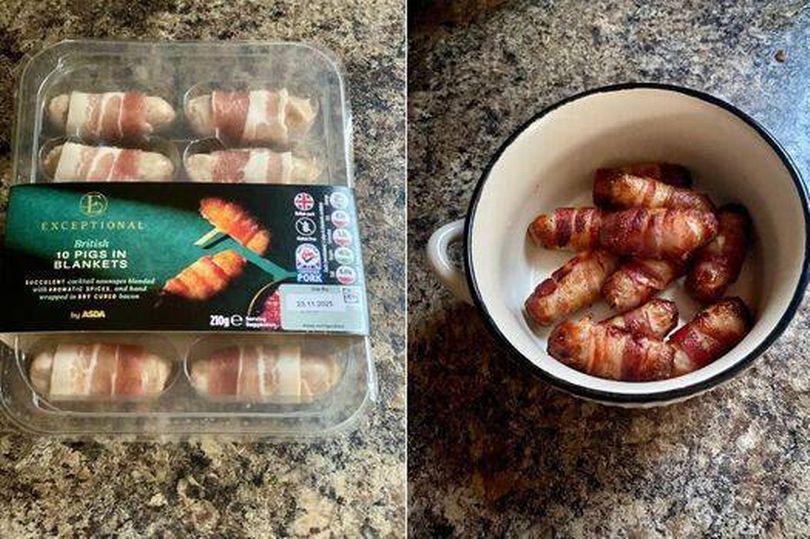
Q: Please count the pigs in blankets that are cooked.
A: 10